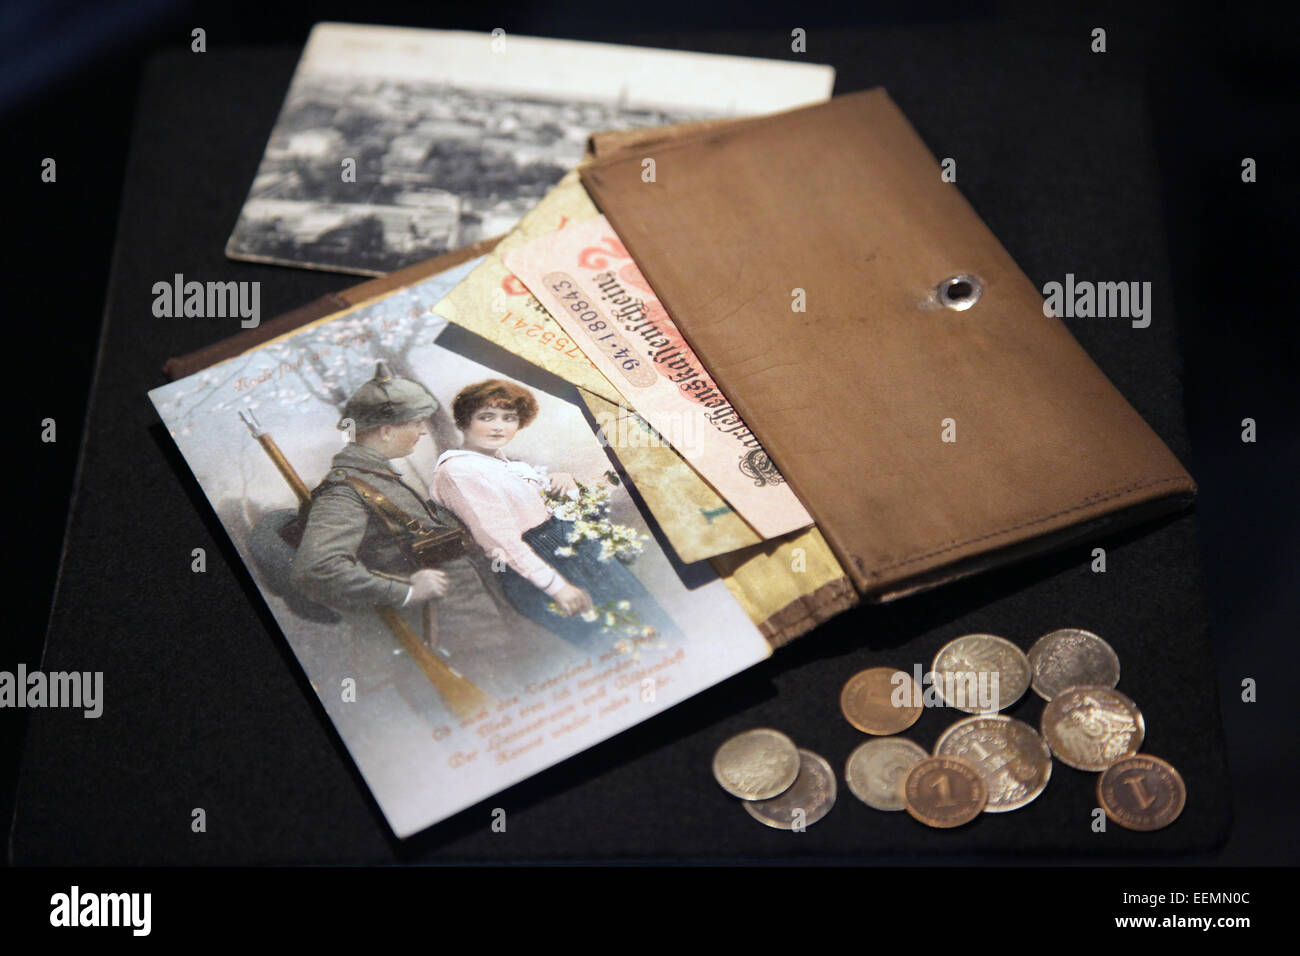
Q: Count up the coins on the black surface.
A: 10